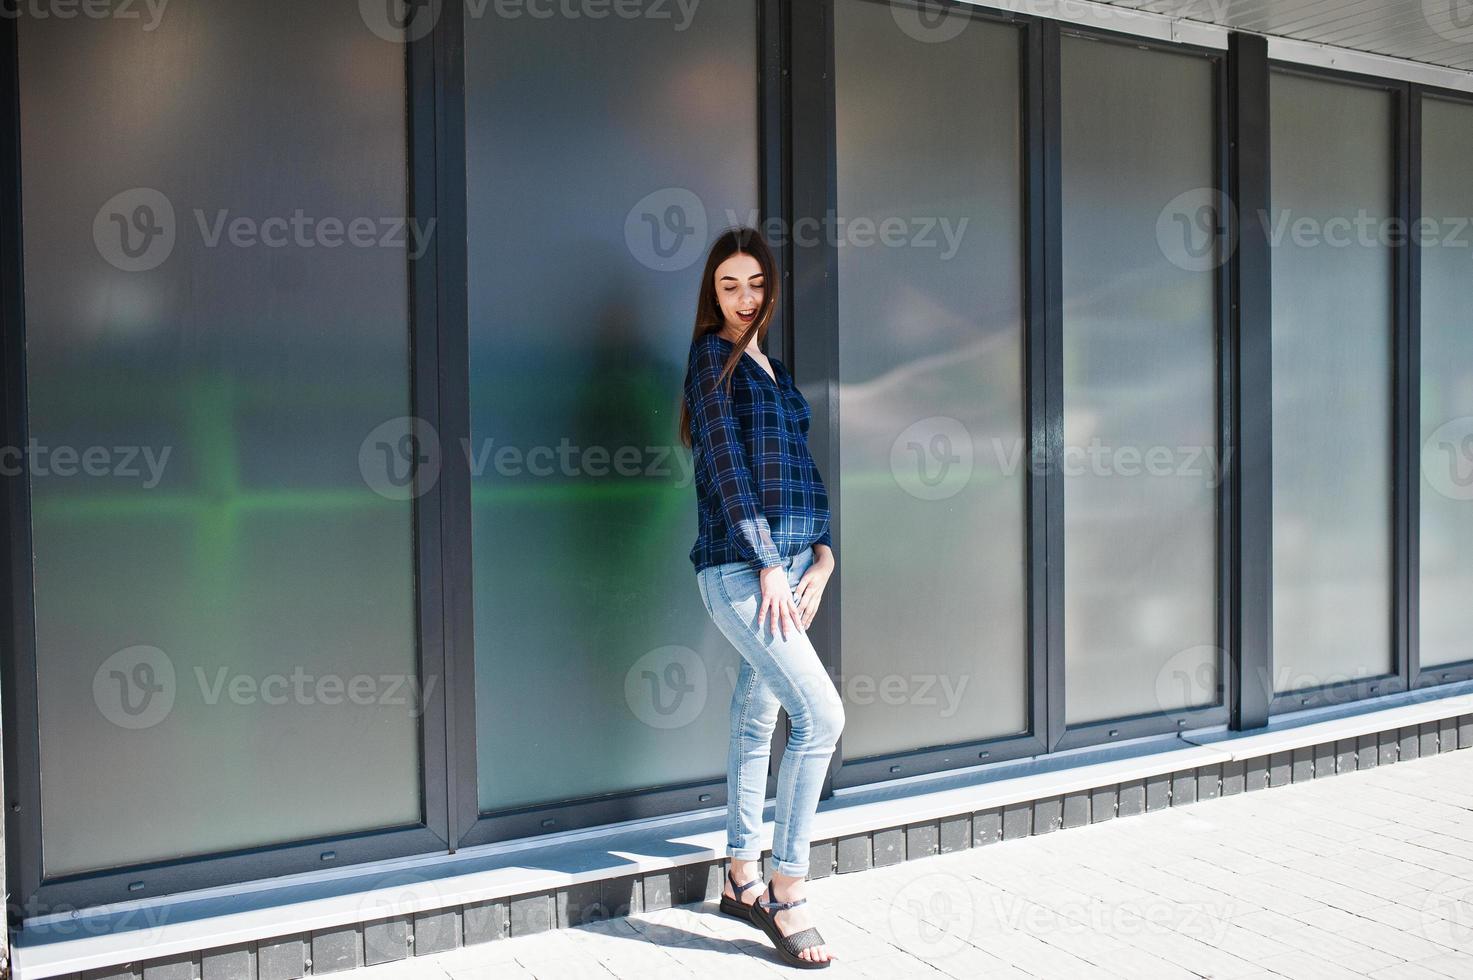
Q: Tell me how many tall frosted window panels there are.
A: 6